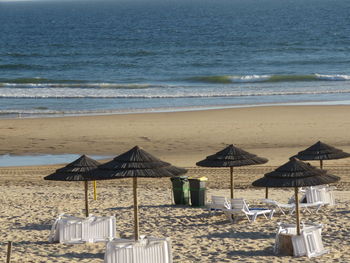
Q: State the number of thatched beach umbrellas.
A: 5